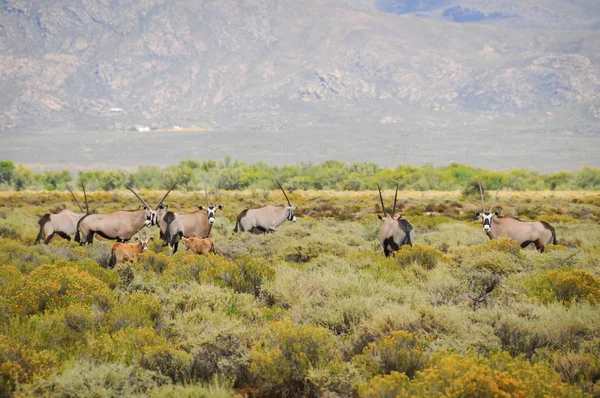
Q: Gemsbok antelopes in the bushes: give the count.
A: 9